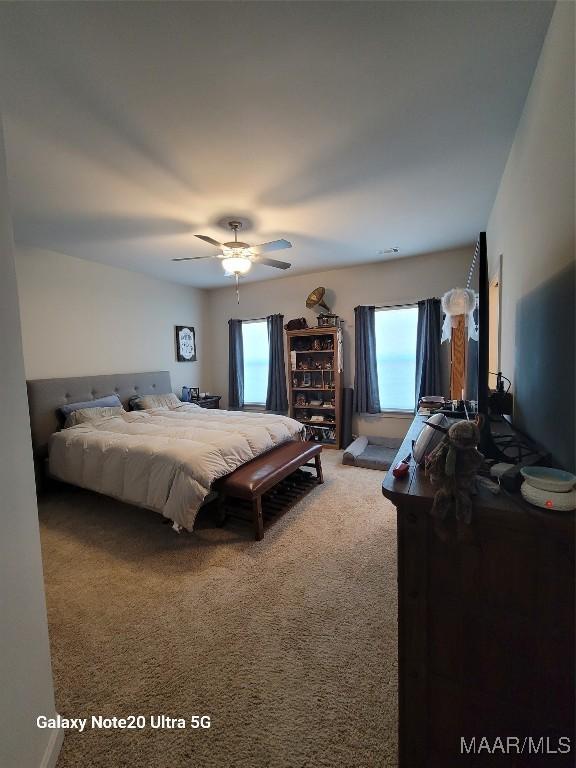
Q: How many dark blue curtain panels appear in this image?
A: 4